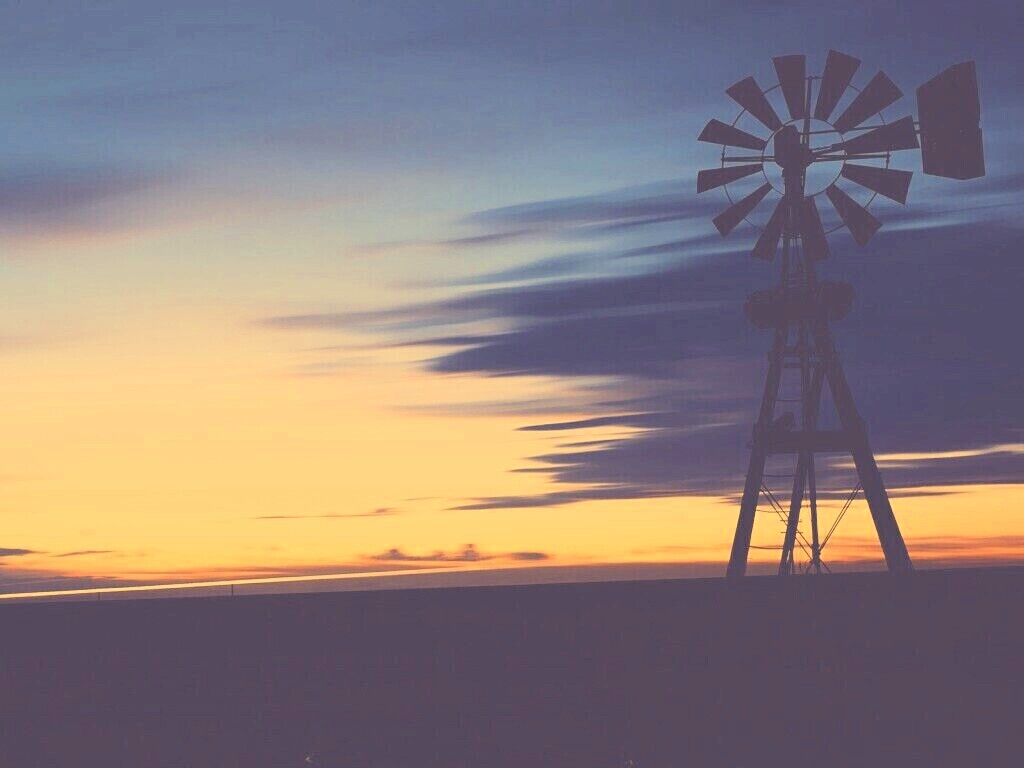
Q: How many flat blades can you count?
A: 12